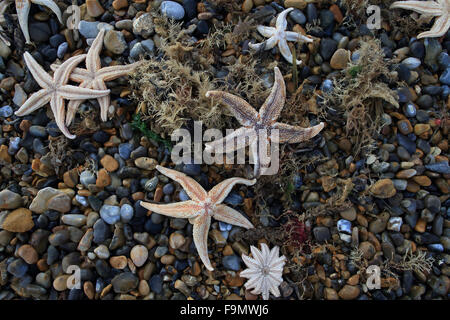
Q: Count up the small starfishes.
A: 2